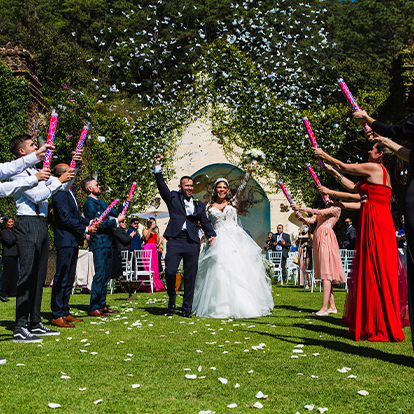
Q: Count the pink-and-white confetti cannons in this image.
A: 8